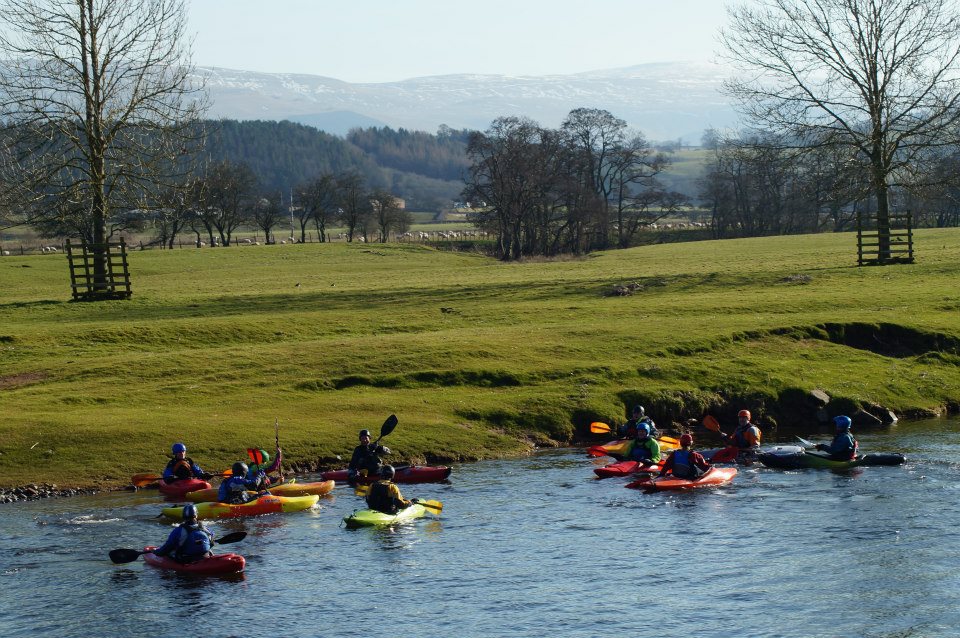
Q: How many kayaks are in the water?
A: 11